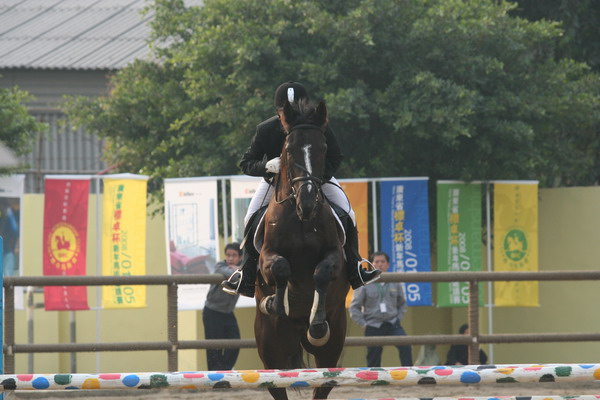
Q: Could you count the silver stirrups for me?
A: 2